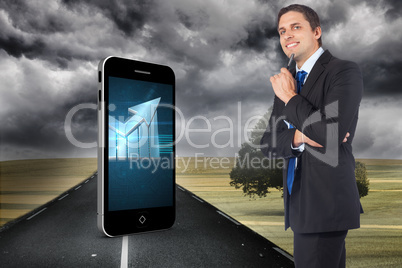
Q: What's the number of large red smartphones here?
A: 0